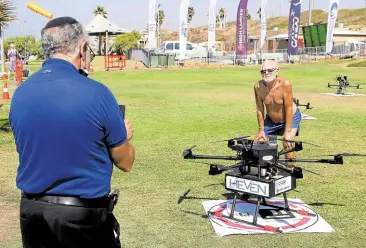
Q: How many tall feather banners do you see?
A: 7